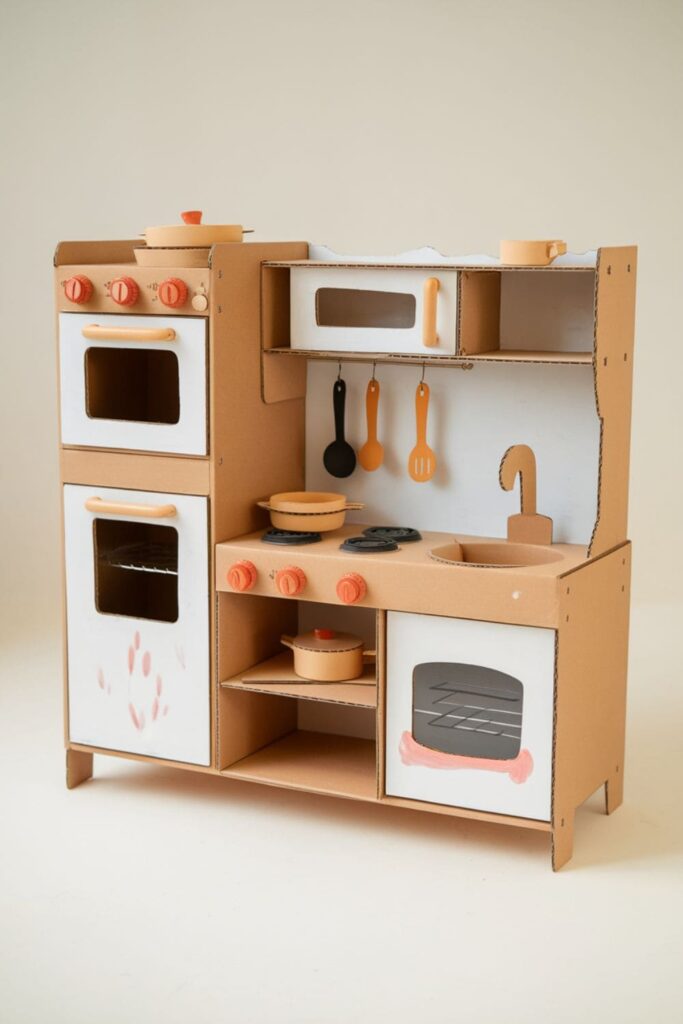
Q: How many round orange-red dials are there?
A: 6